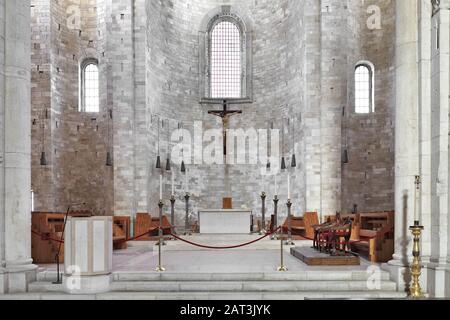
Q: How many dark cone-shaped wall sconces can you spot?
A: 9